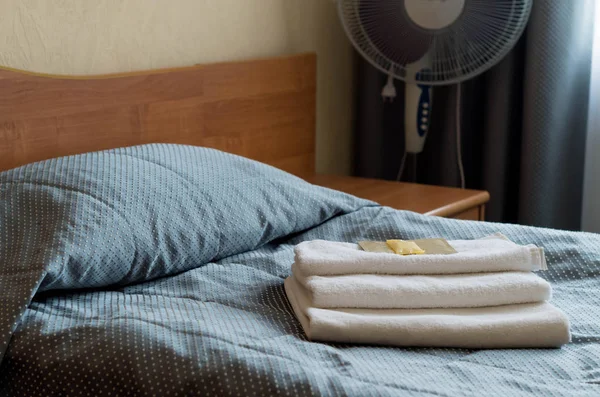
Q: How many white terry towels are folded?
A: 3